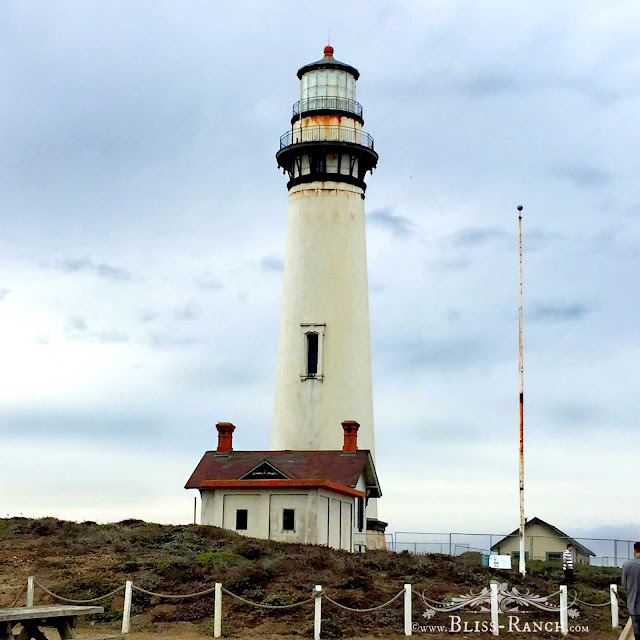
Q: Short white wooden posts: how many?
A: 8